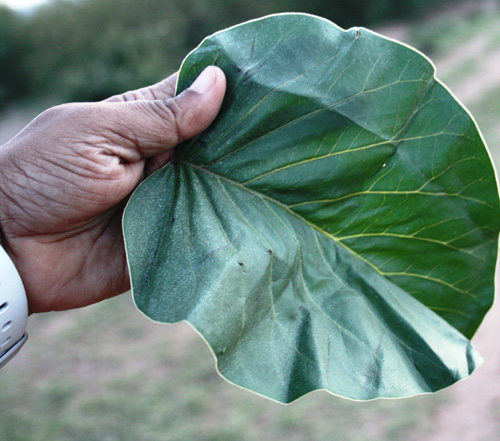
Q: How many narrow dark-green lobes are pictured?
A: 0